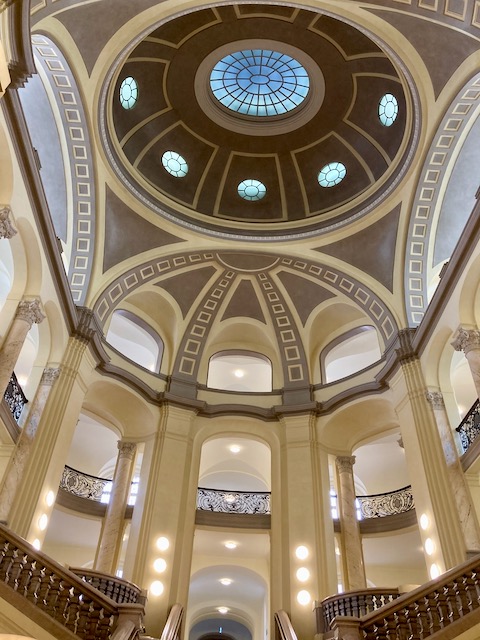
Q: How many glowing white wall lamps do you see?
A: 12